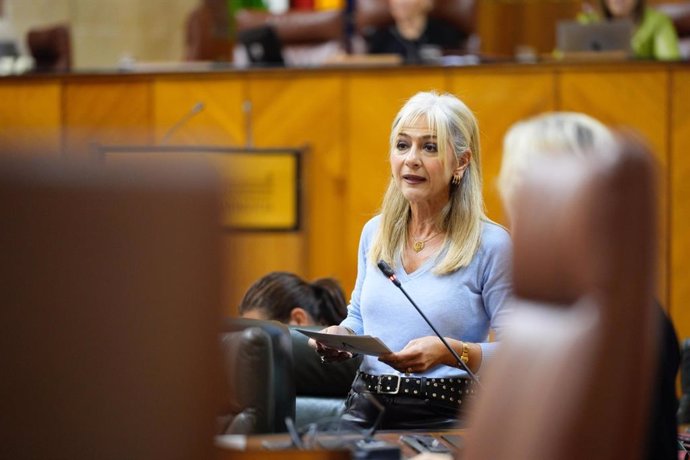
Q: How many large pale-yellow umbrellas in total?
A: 0